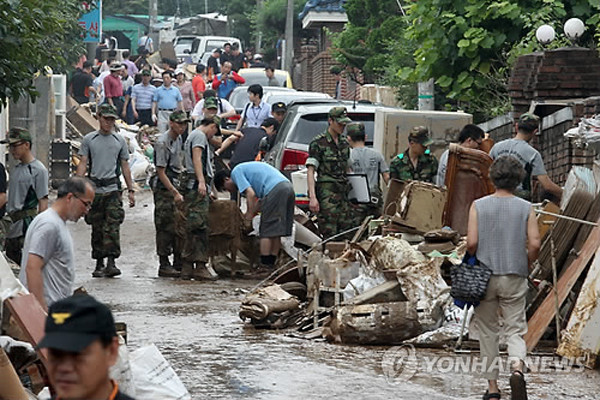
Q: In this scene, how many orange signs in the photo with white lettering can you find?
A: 0